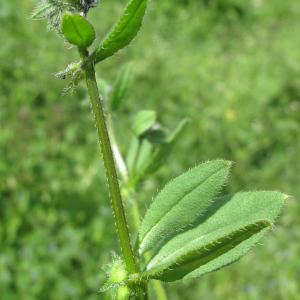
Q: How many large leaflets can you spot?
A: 3